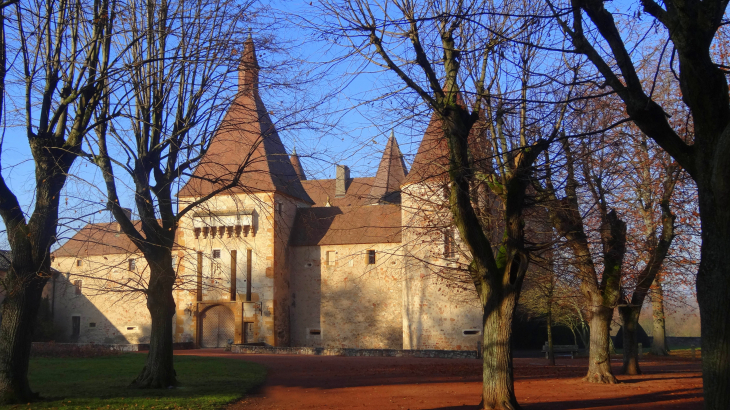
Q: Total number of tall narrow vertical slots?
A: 3